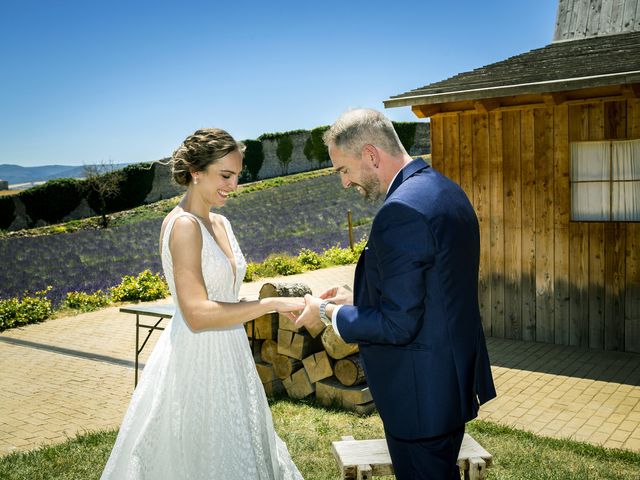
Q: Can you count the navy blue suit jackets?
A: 1